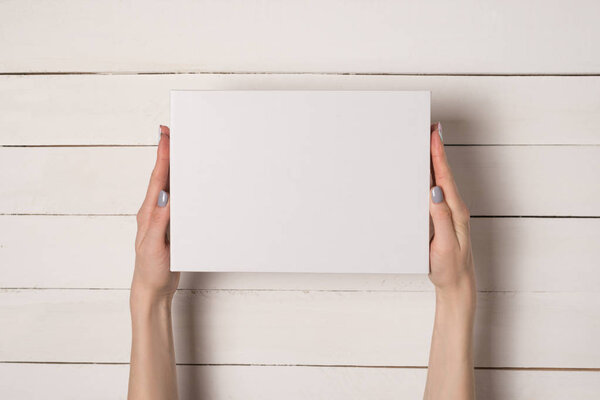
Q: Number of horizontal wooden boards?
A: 6